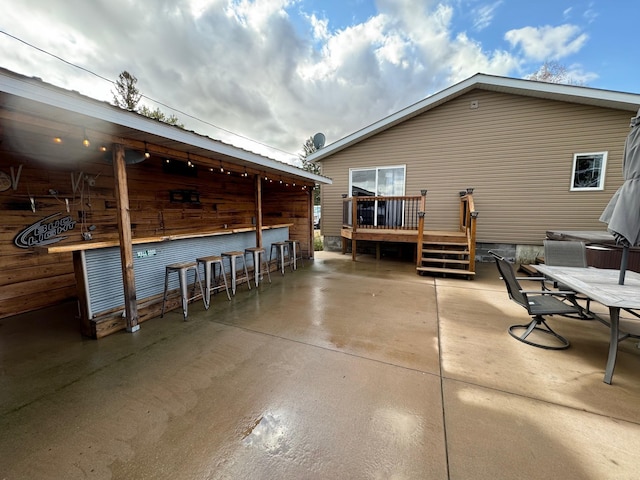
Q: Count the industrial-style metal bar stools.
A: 6